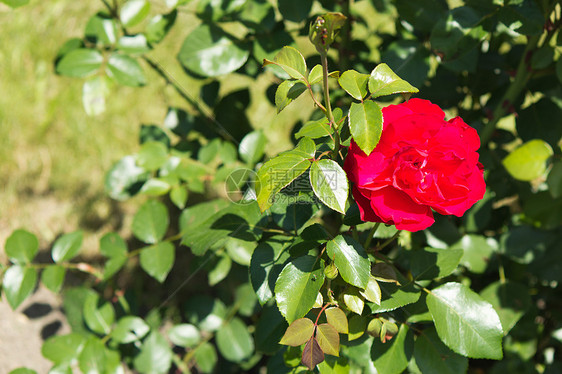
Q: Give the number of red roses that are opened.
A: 1